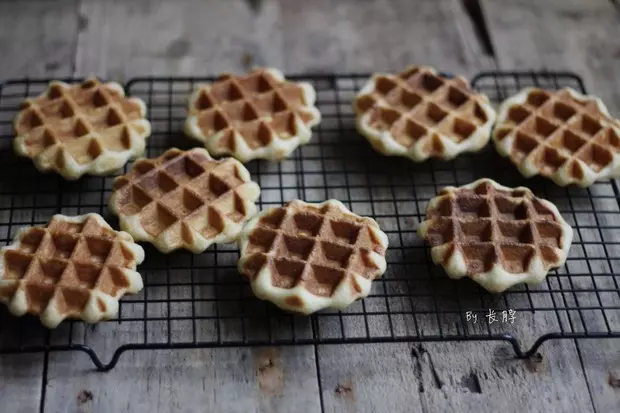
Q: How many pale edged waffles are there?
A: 8